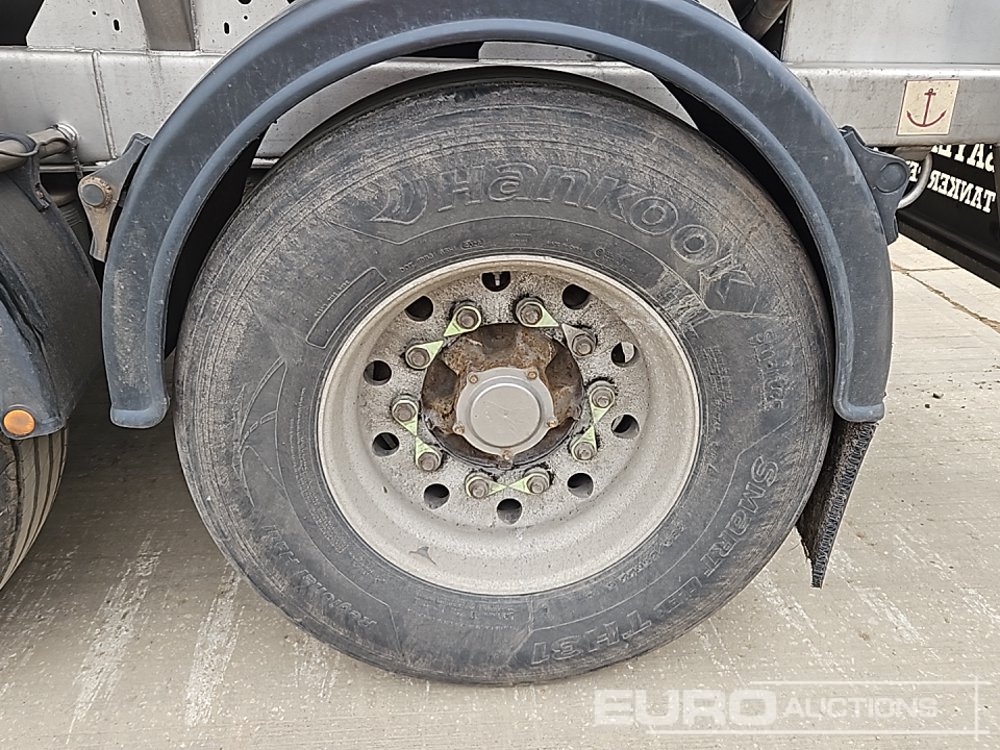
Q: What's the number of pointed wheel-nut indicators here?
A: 10